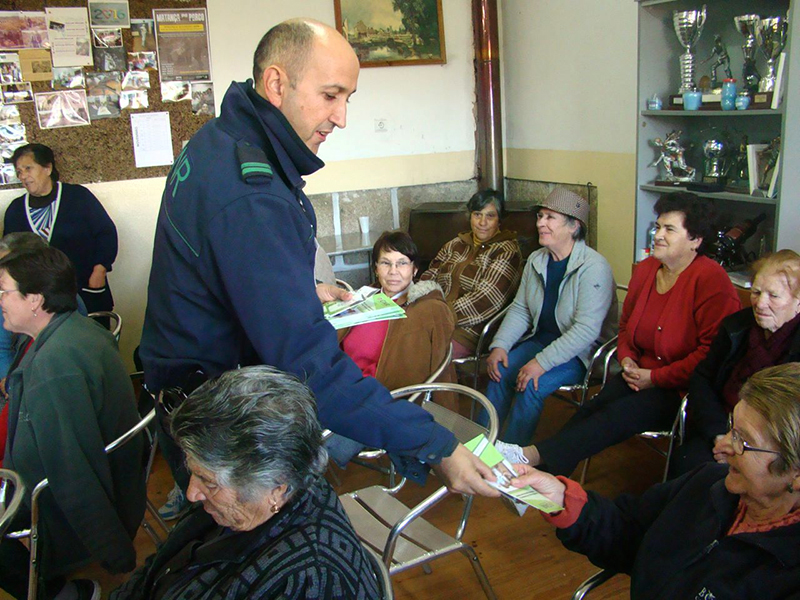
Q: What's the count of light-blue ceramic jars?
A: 4